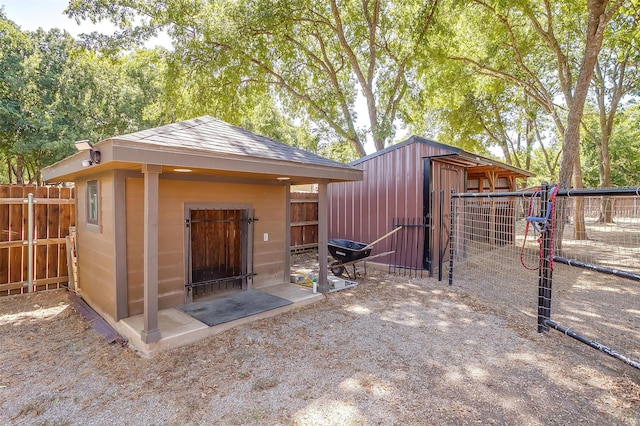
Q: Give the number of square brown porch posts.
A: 2